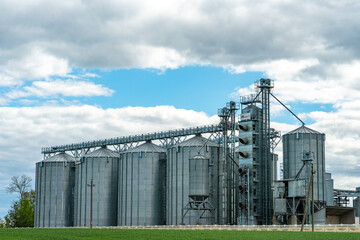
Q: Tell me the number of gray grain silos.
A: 6